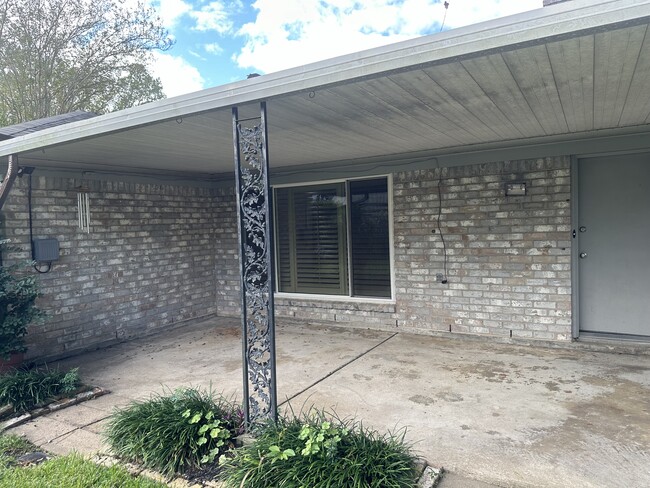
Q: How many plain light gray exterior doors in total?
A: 1